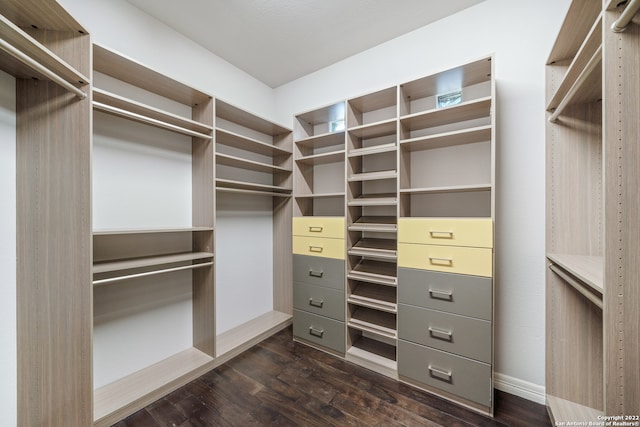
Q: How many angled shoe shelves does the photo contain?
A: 8